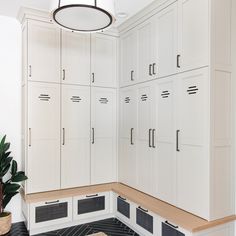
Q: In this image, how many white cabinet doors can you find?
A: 14